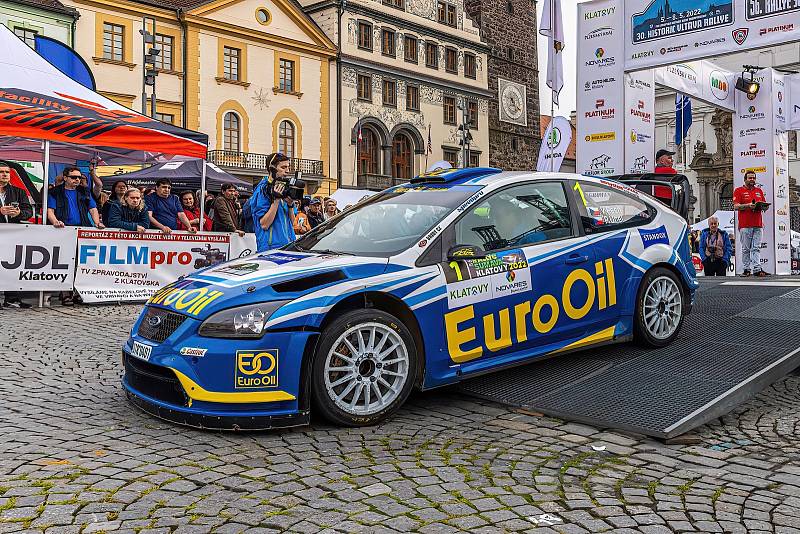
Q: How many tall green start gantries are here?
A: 0